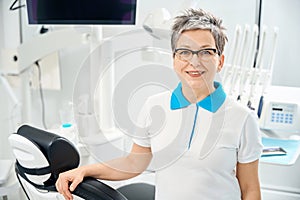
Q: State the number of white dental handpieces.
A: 5